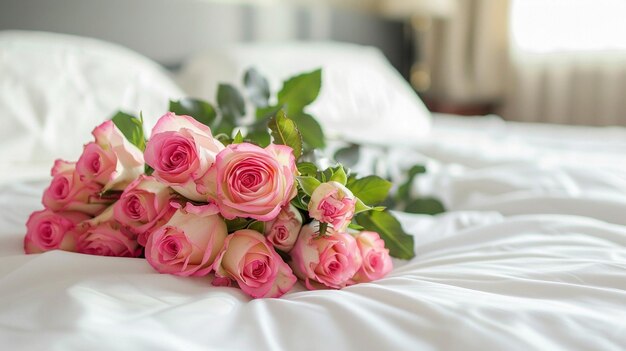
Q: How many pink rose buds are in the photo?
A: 13